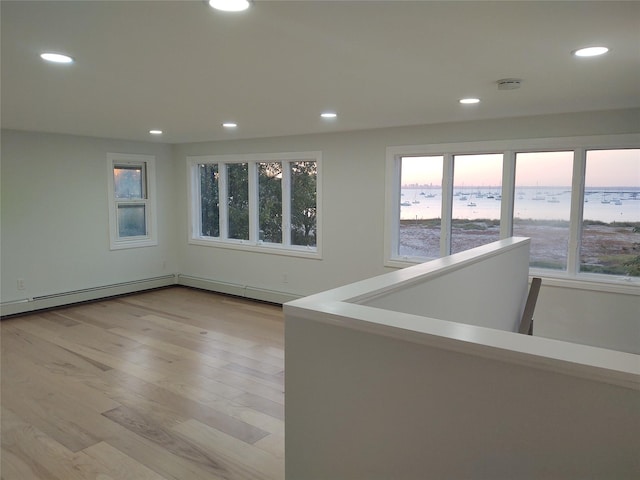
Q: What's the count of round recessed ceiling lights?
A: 7